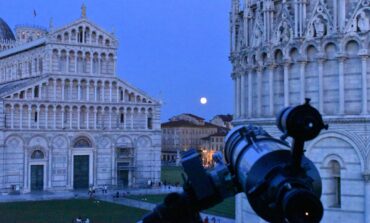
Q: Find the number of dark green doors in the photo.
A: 3